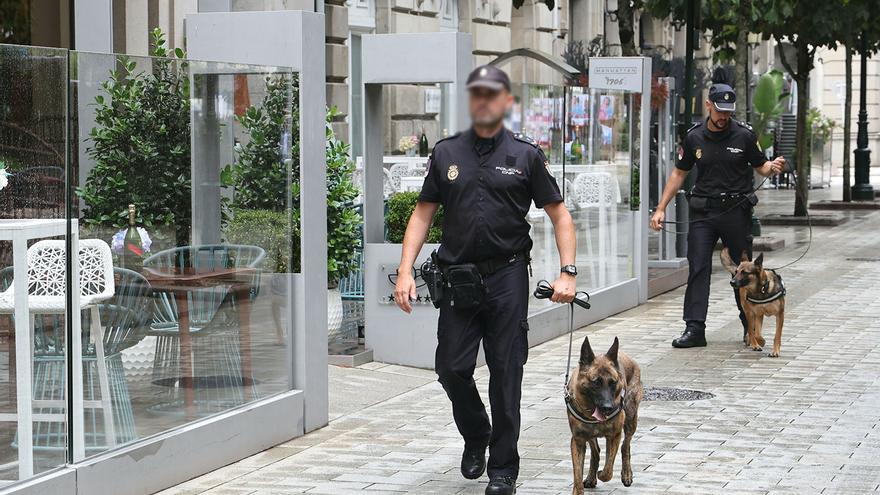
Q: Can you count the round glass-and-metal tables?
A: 0